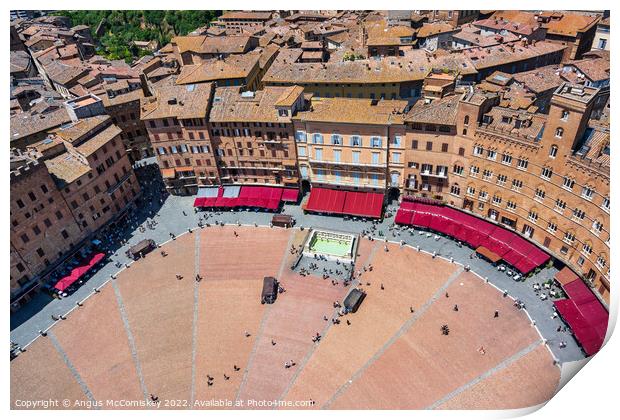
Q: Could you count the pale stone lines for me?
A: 7